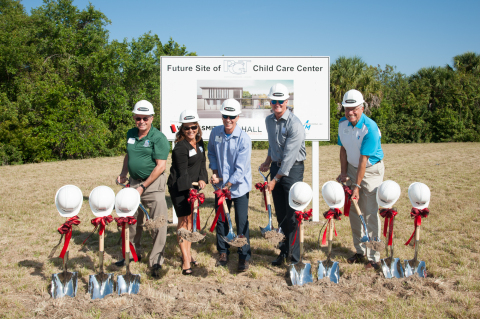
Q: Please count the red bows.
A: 11